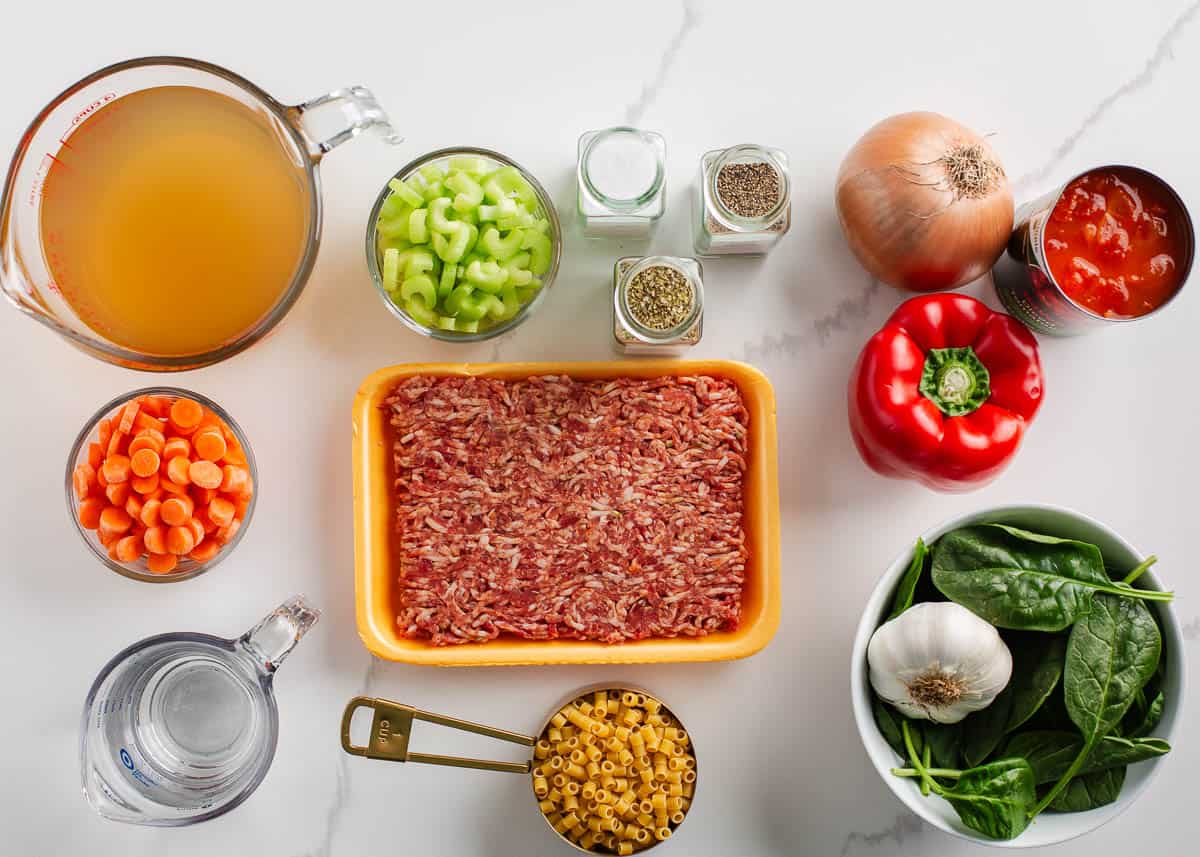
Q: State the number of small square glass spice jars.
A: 3